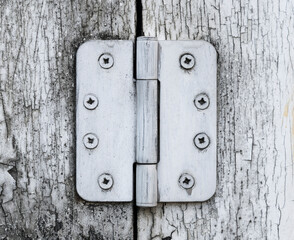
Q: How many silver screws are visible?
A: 8